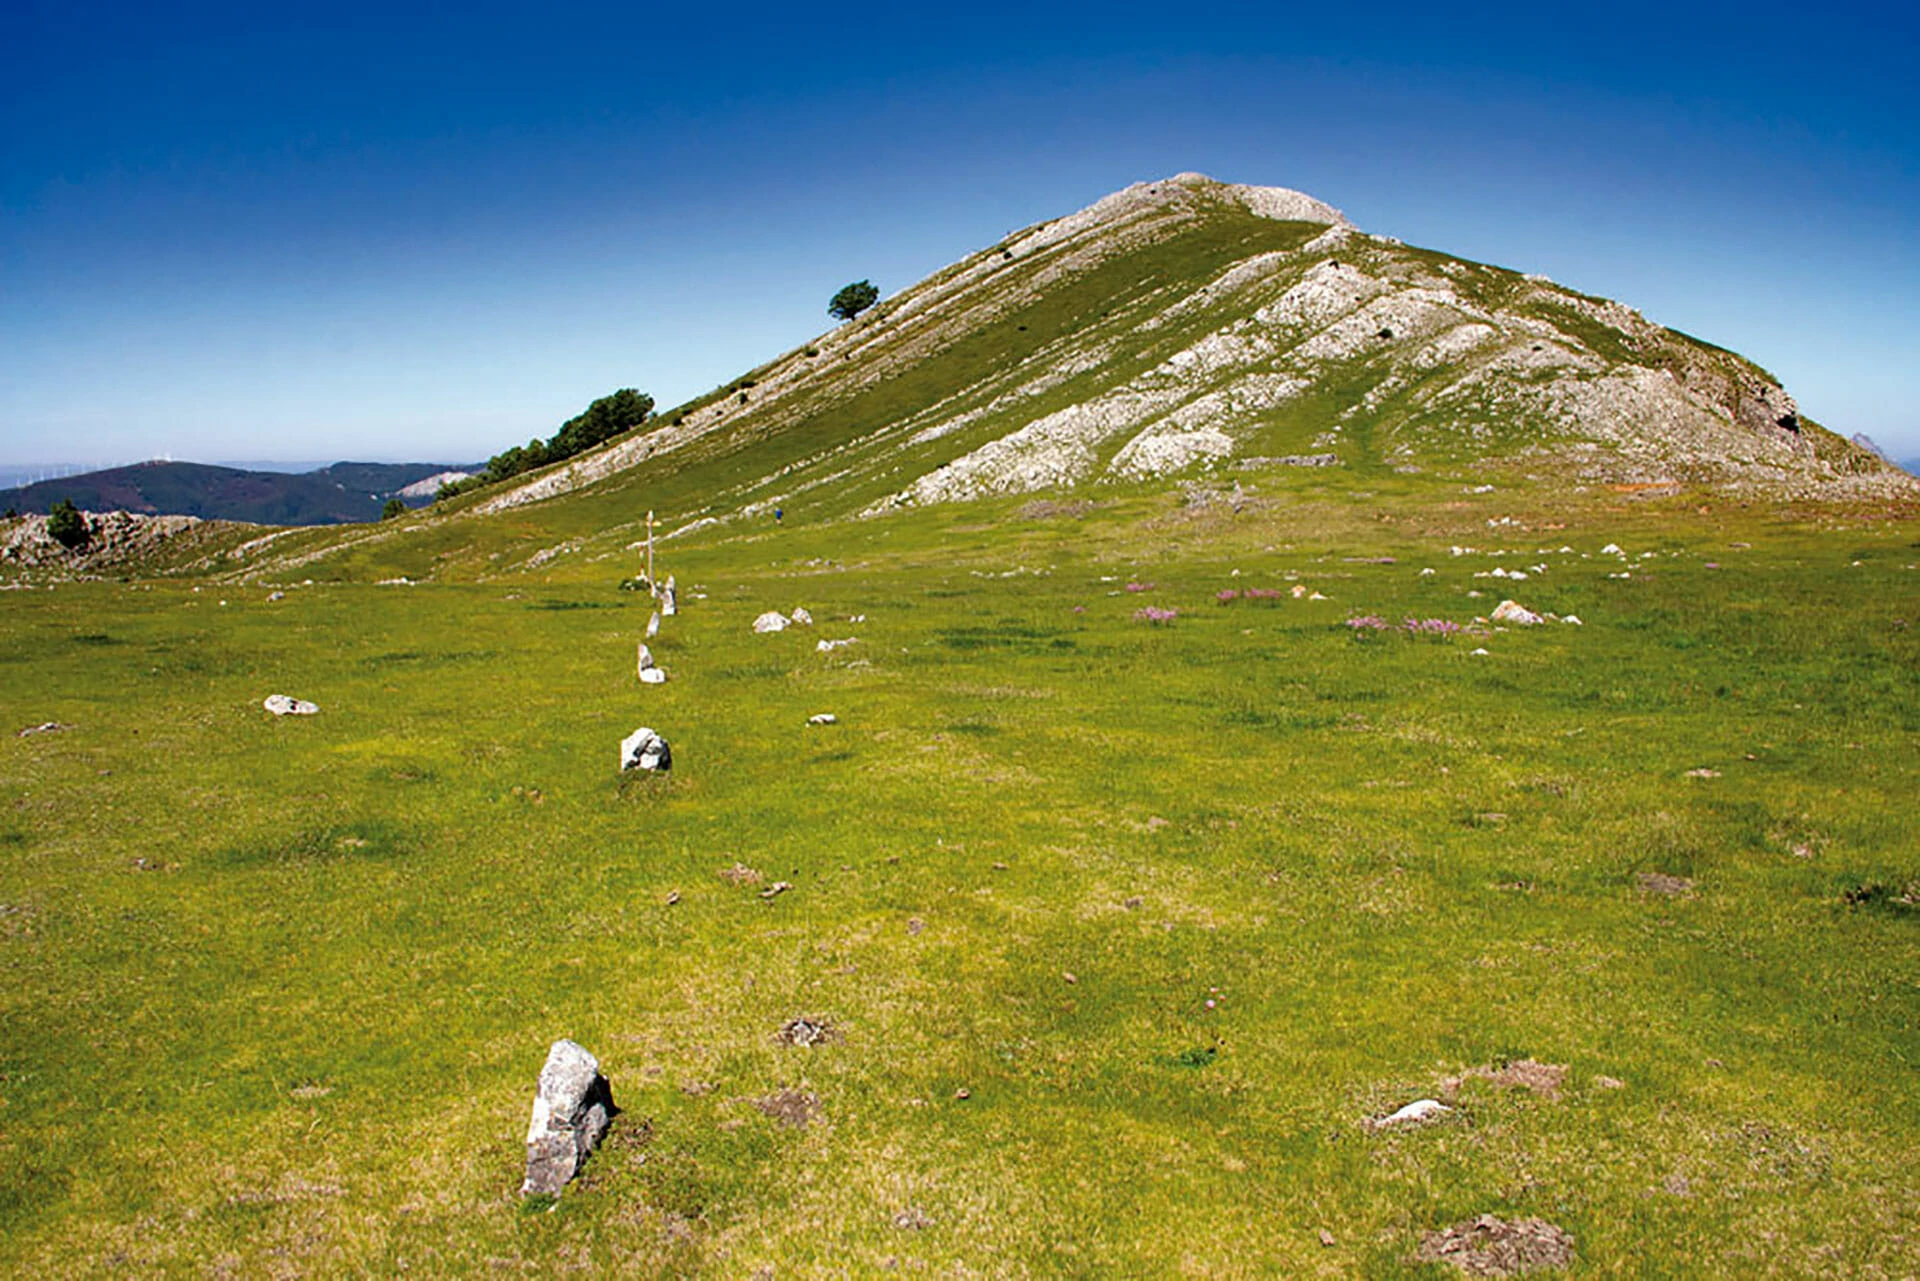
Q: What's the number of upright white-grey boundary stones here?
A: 5